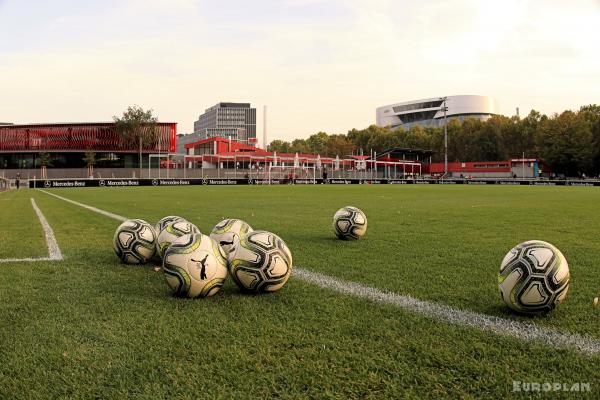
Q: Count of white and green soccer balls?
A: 8